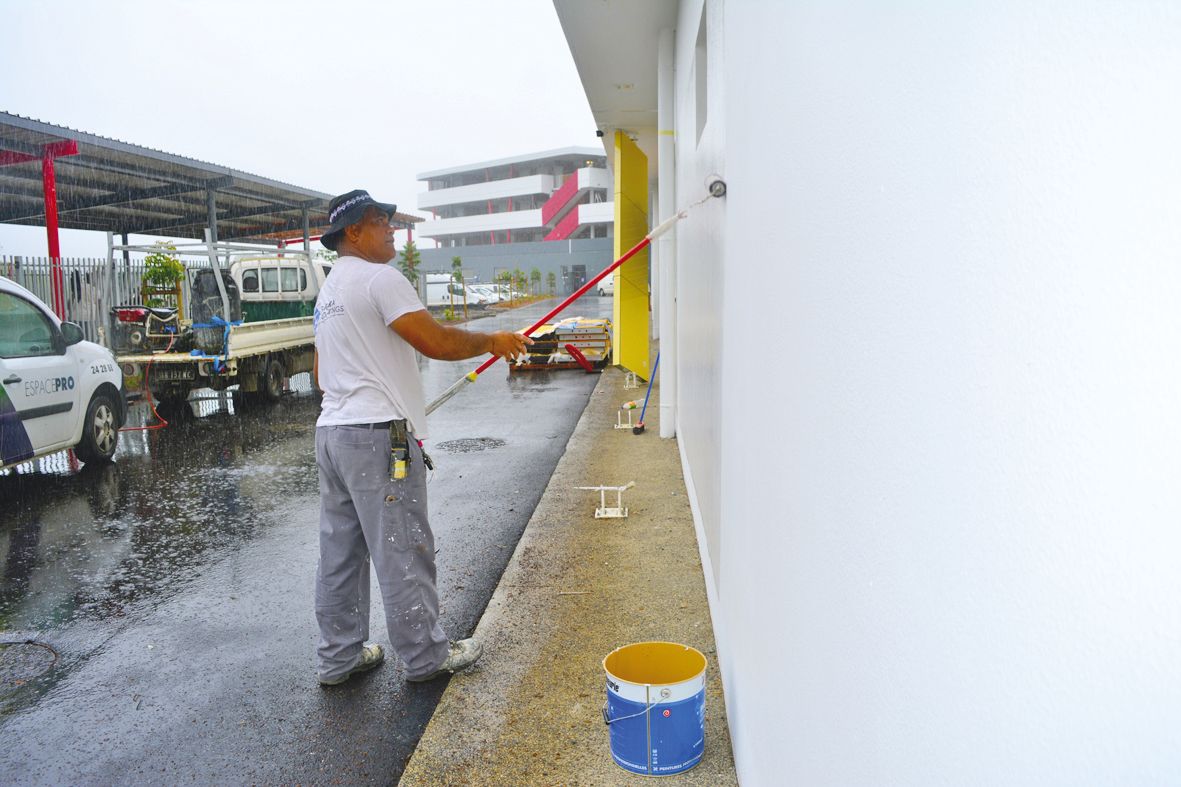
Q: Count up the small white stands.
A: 3